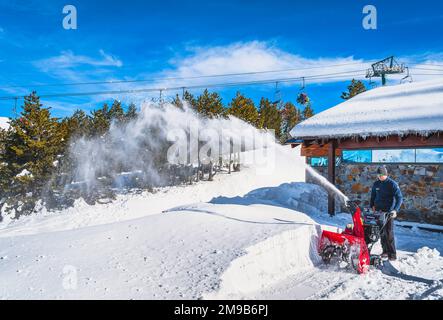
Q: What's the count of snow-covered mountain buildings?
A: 1